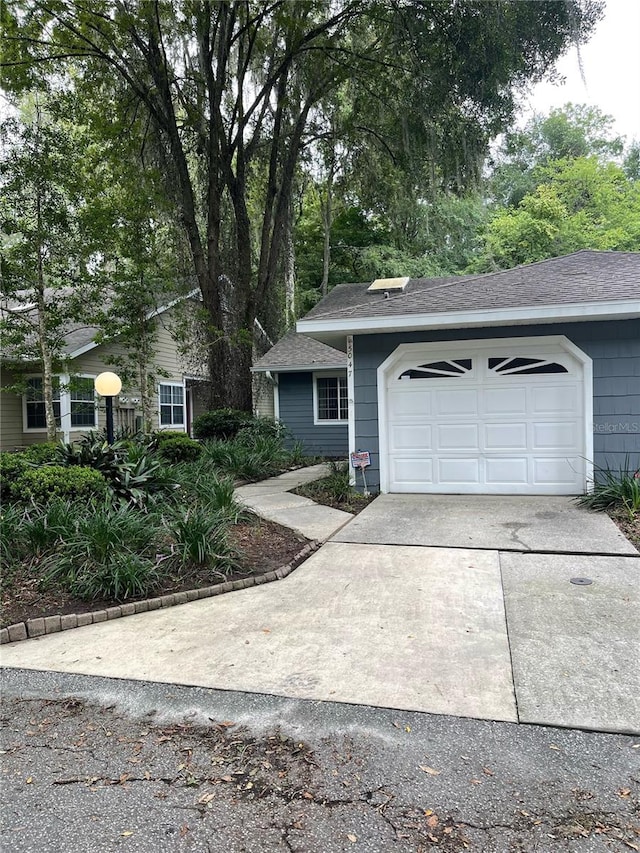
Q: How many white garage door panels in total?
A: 12